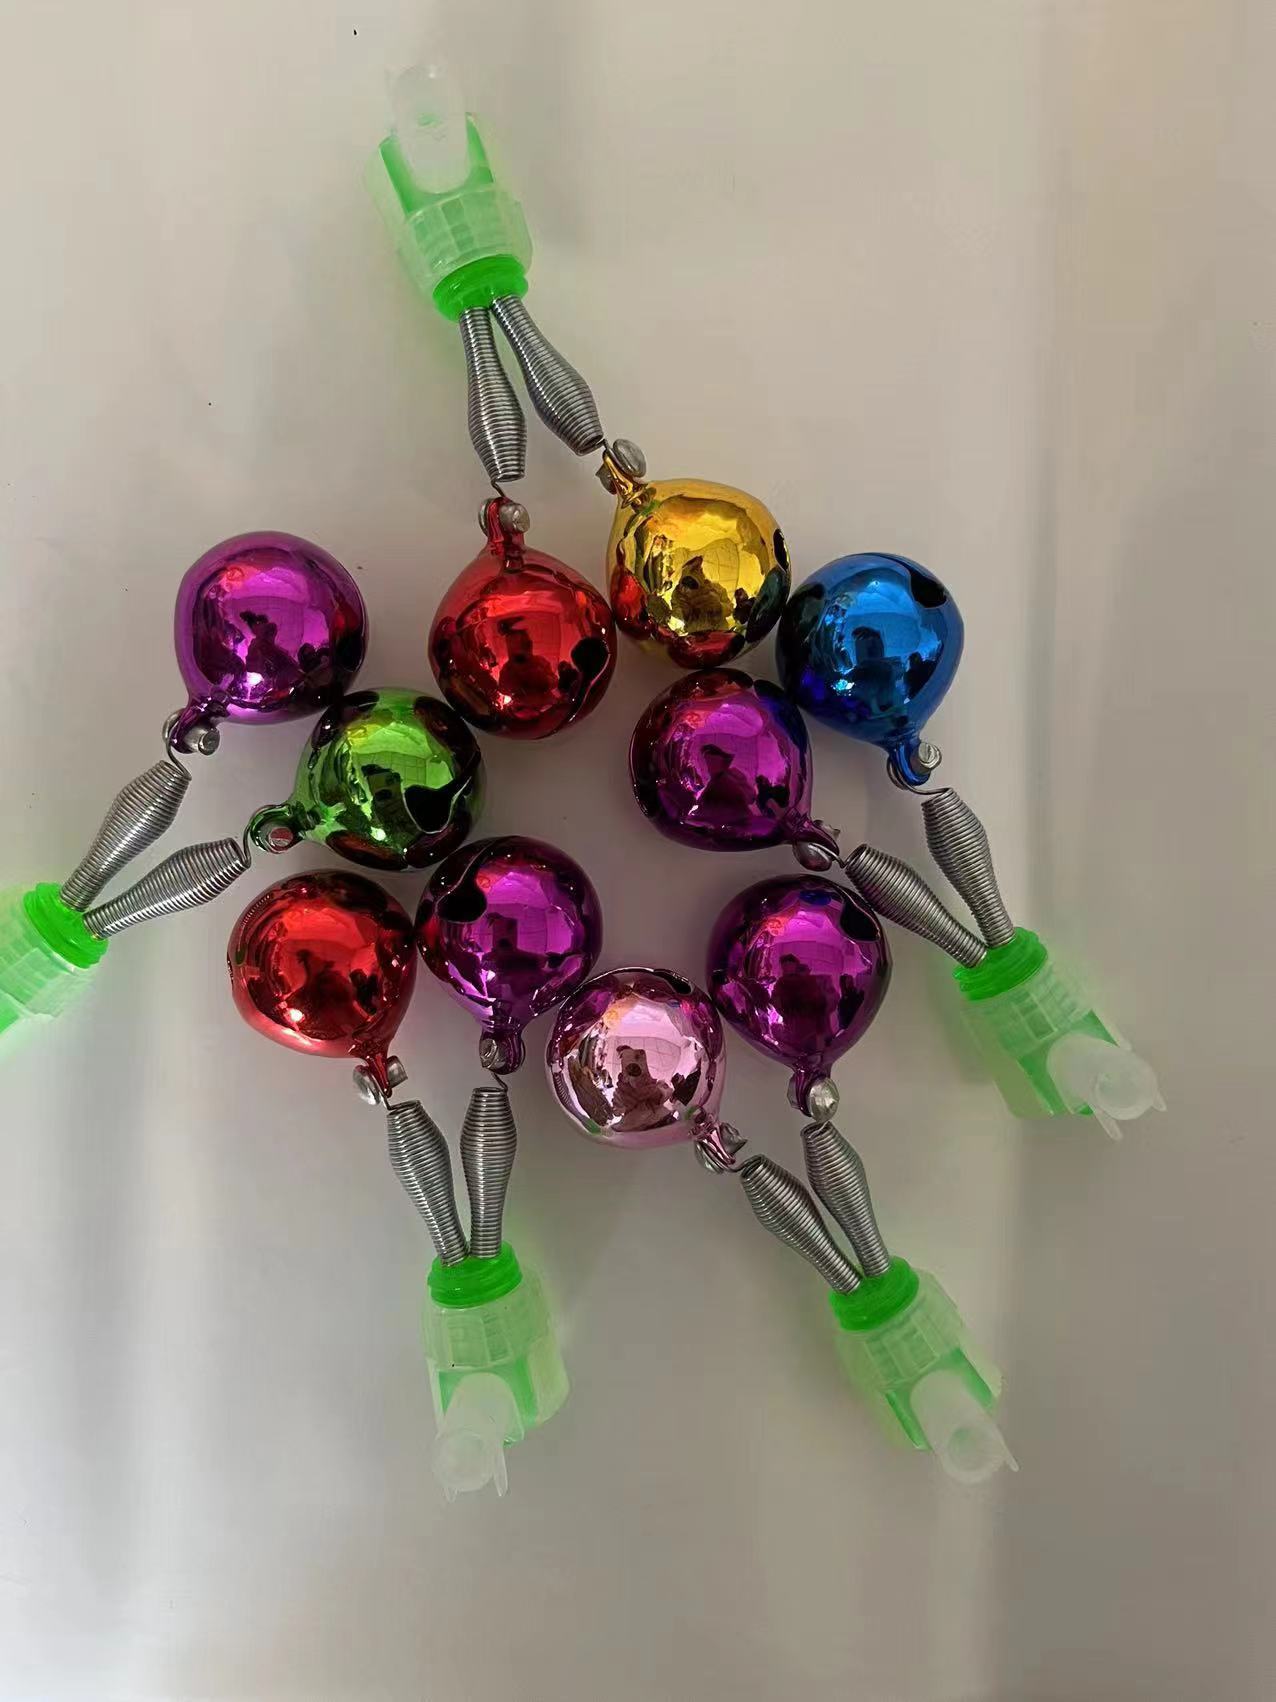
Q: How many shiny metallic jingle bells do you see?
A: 10